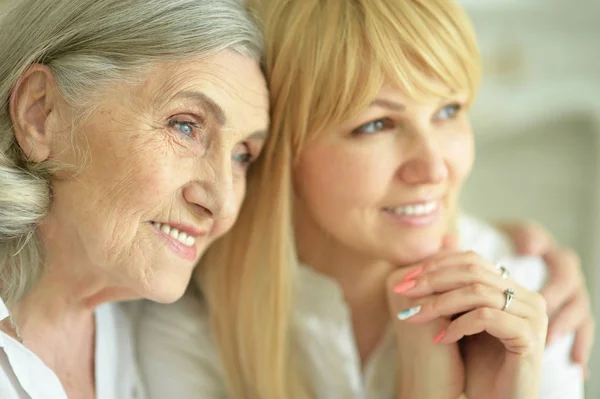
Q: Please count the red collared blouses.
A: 0